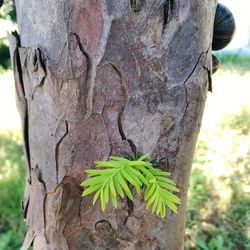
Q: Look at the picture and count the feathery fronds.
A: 2